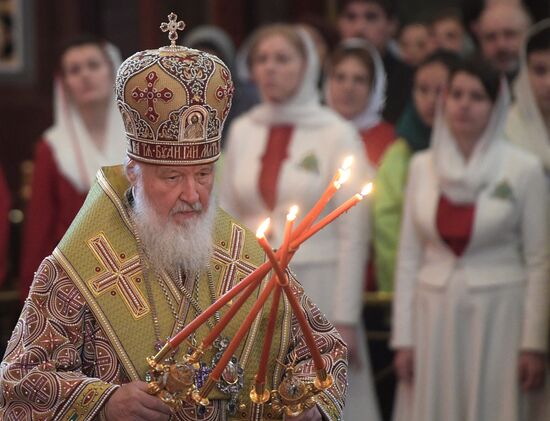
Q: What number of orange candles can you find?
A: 5